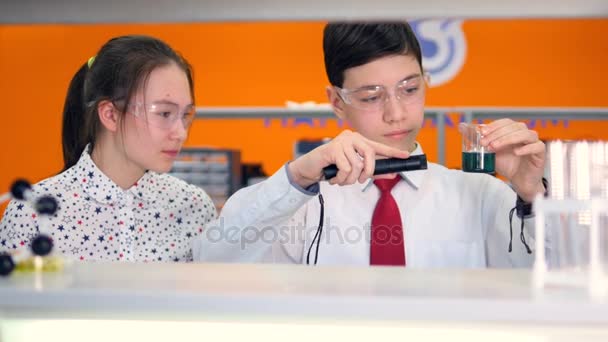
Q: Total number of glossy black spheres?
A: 4